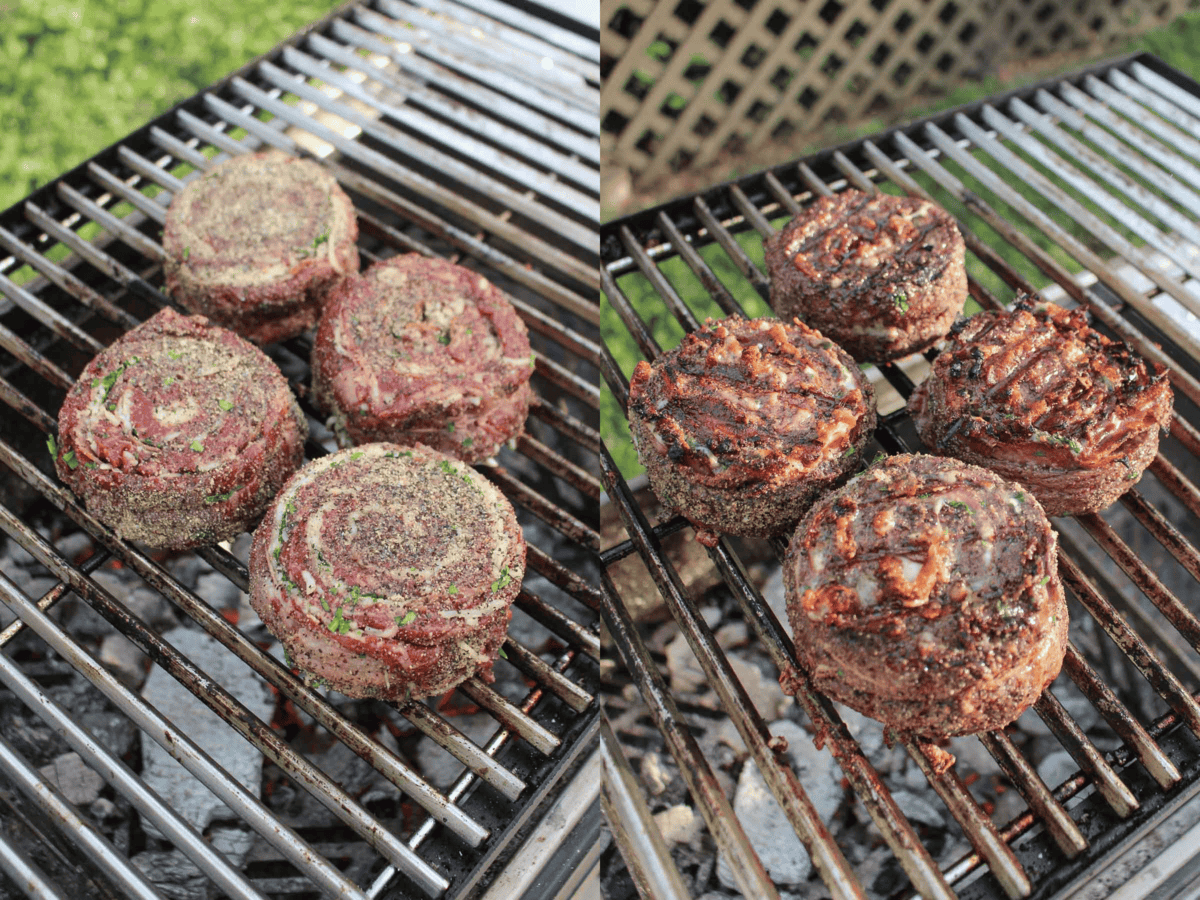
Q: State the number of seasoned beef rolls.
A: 8